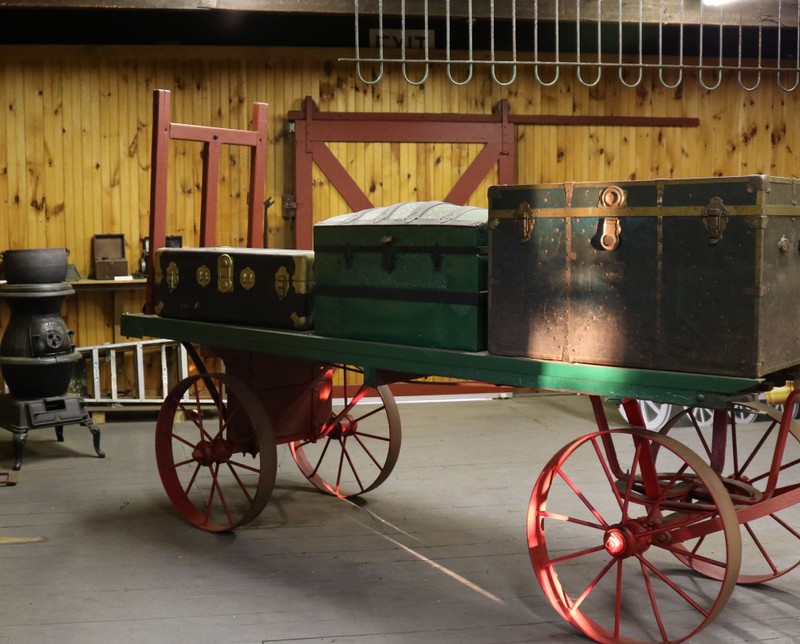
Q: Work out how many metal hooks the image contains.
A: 11